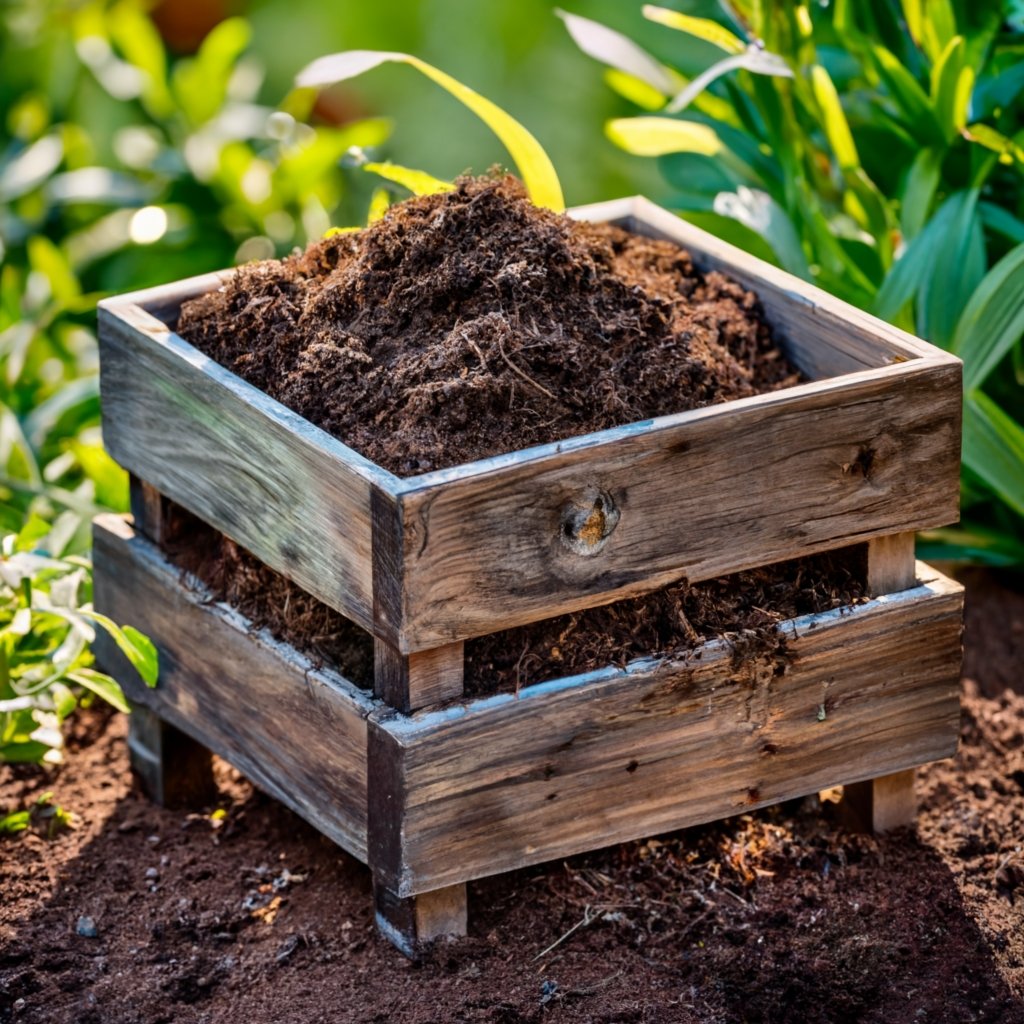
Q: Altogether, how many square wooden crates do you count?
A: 2